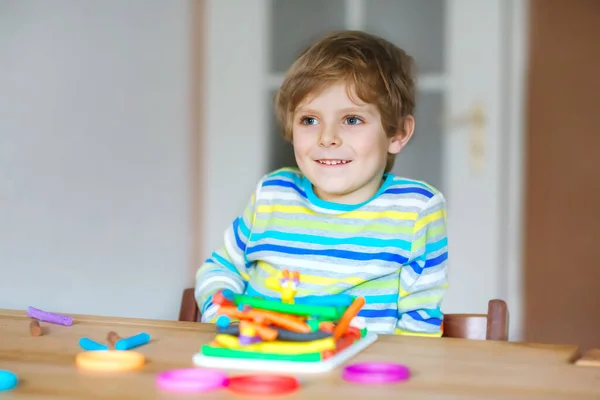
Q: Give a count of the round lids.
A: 4